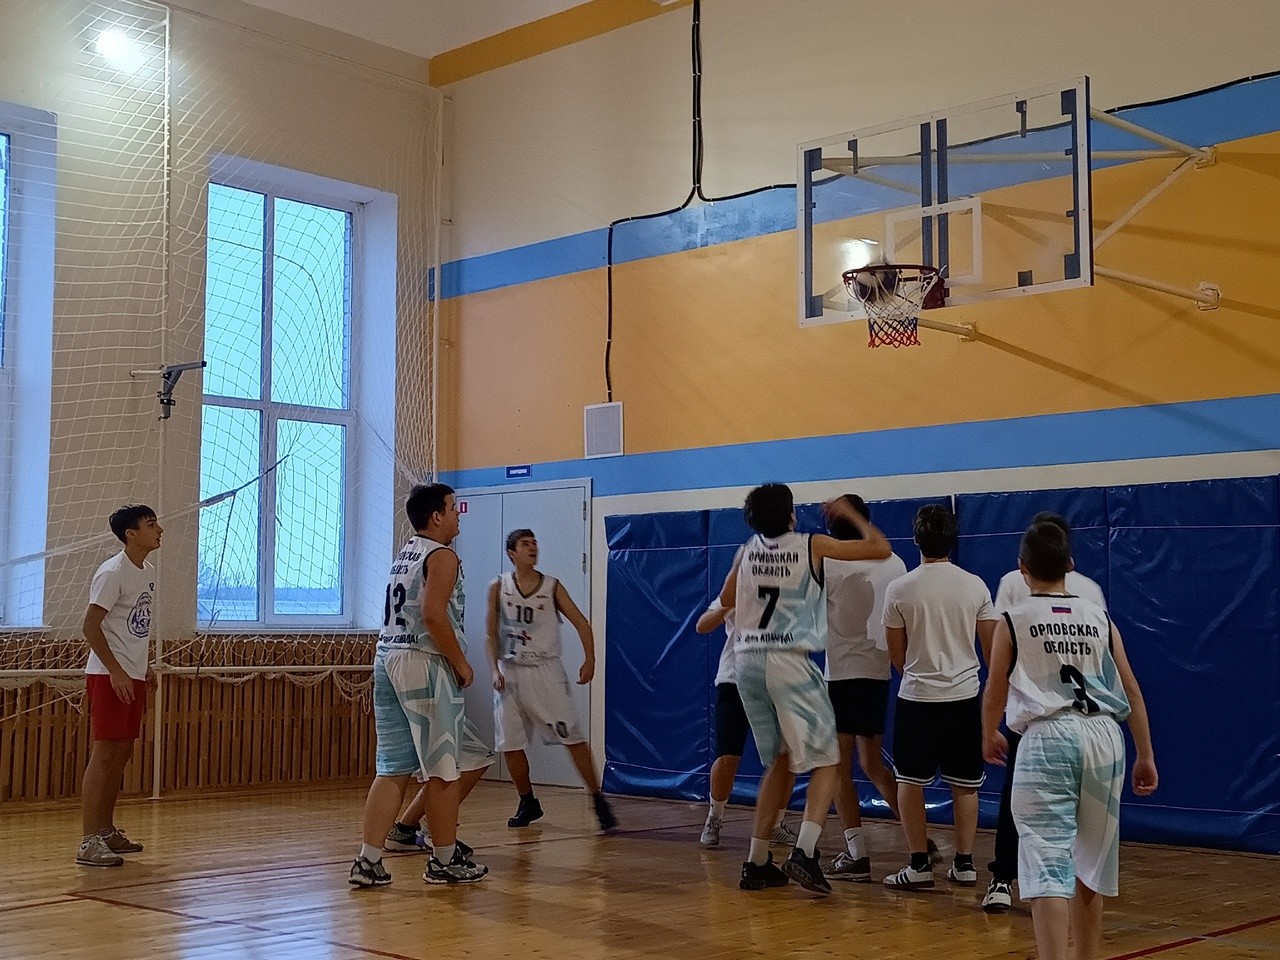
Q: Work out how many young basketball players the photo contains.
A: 10